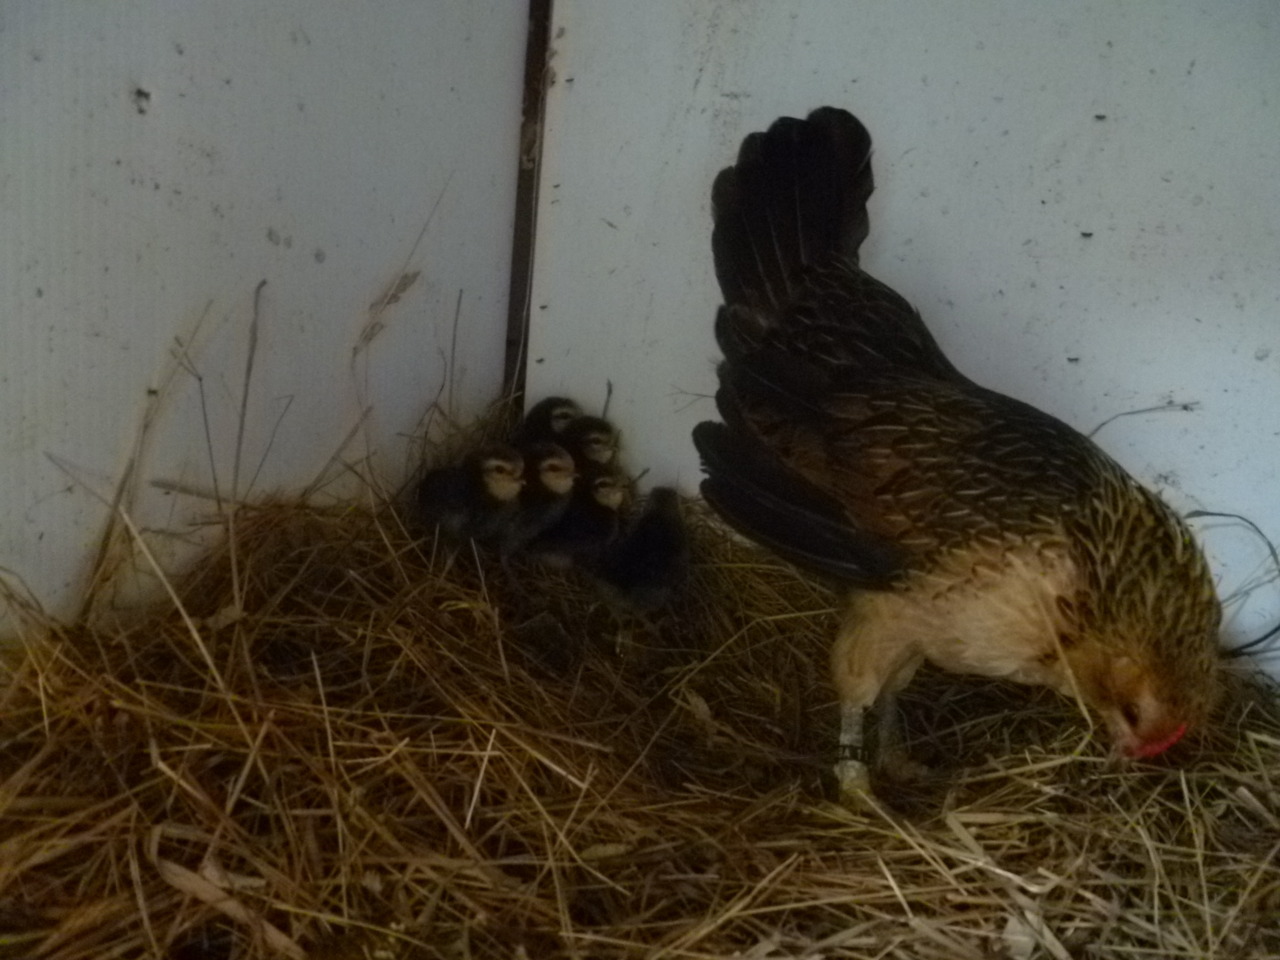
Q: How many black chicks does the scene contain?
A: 6